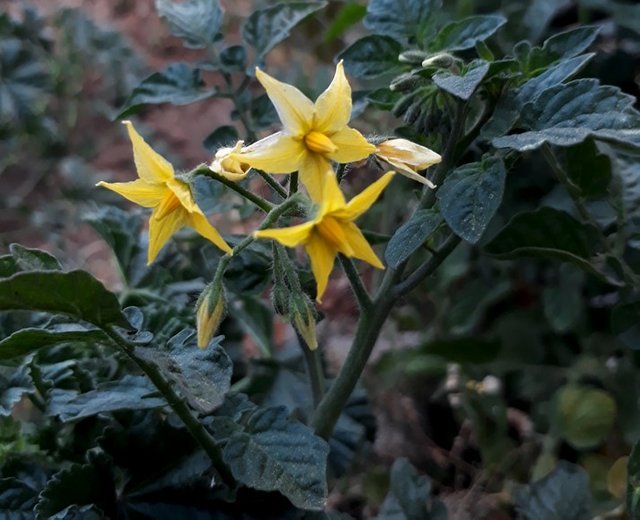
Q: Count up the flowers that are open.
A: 3